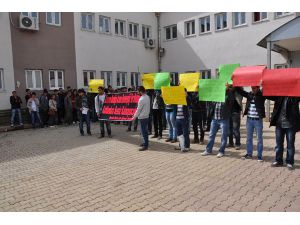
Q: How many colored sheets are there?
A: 9